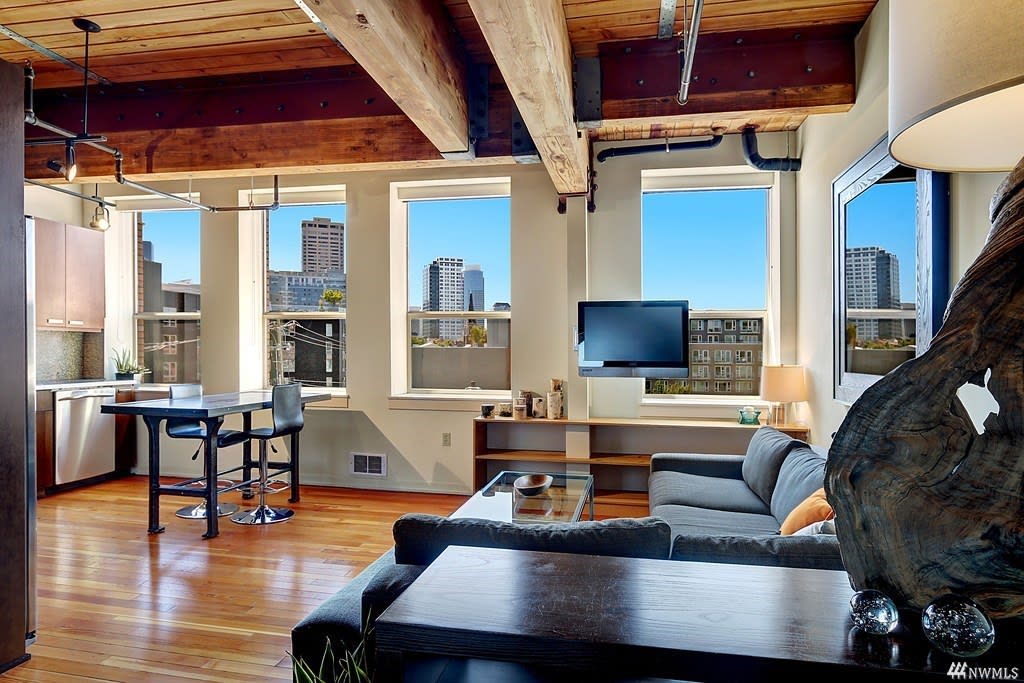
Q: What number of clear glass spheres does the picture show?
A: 2